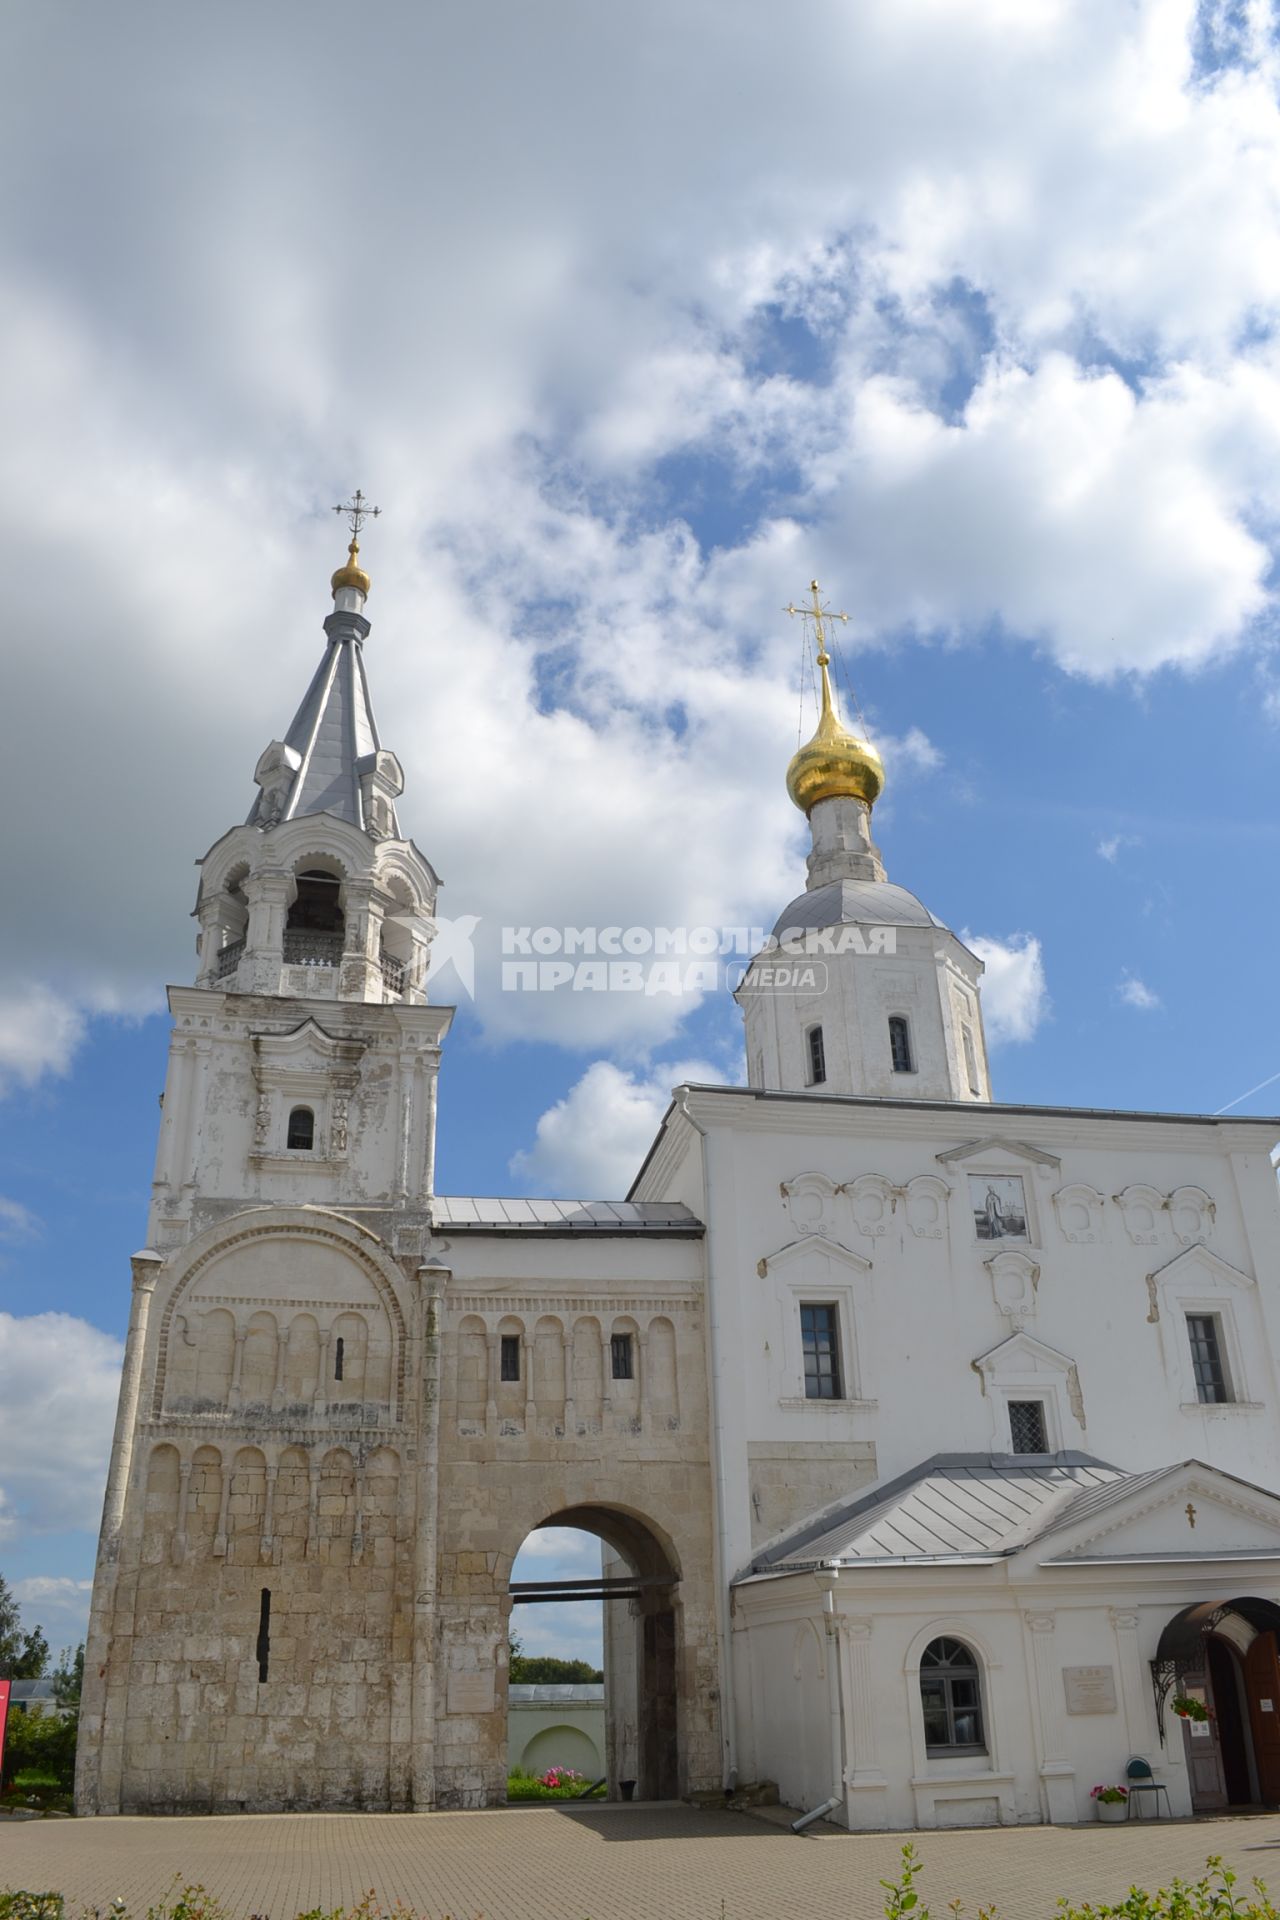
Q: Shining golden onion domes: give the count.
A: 2